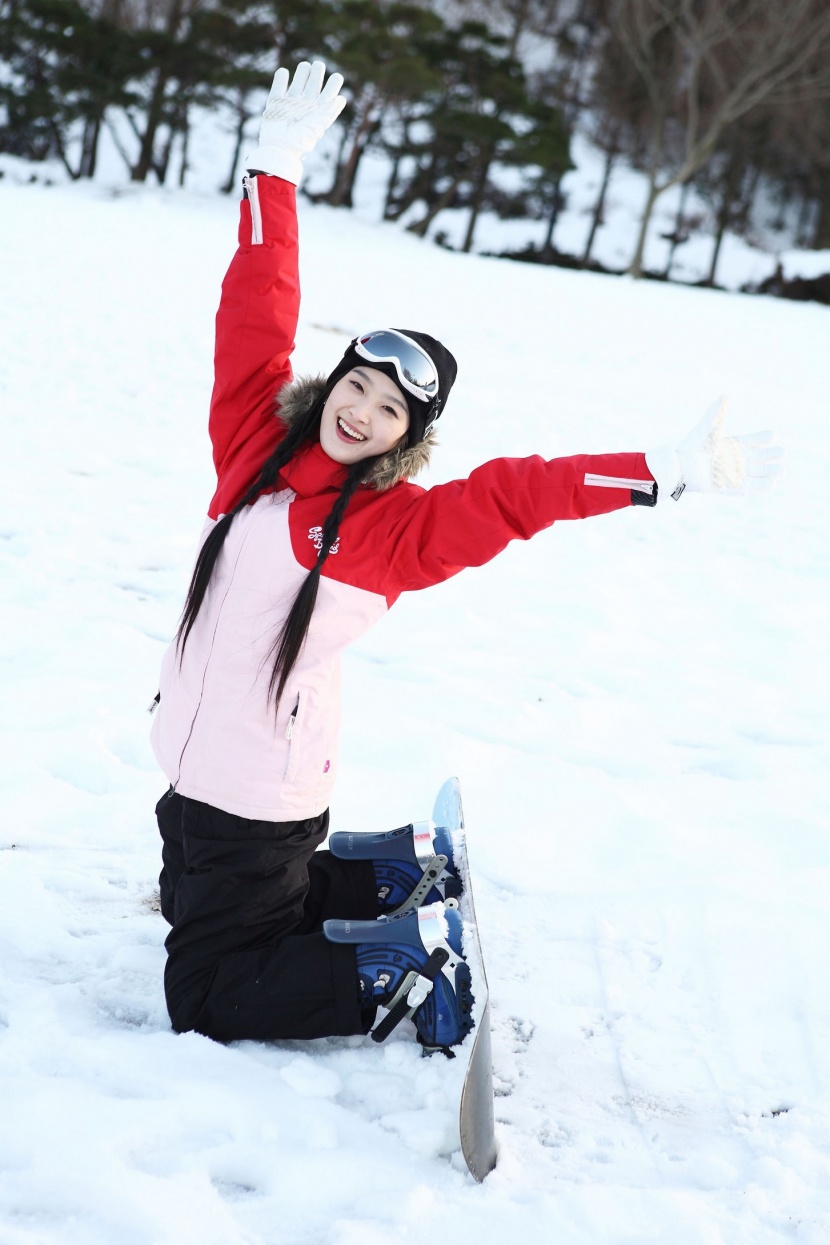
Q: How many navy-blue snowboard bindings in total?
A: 2